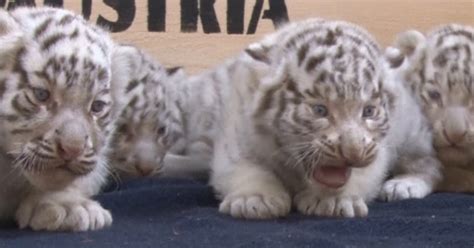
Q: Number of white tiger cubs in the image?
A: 4